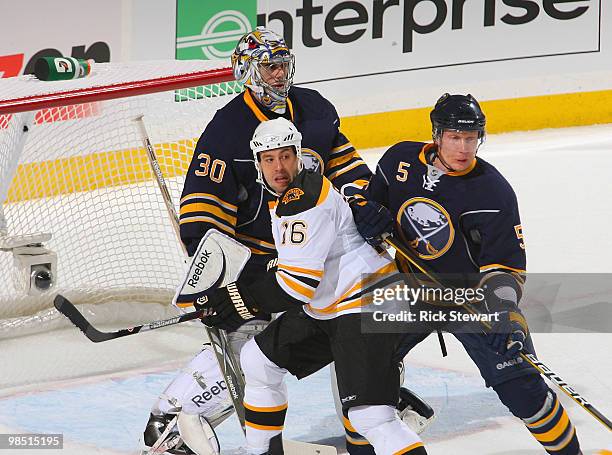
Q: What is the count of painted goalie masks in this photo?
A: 1